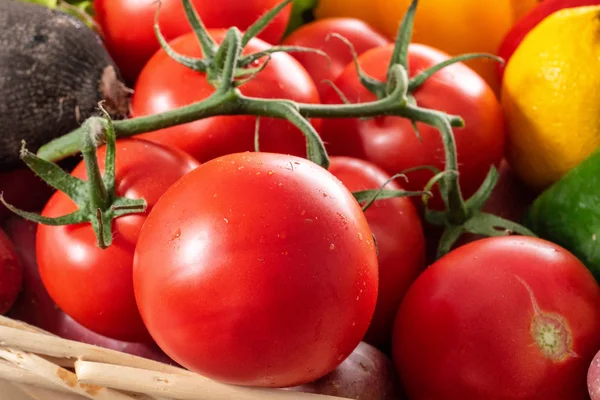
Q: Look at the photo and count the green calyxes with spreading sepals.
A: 4